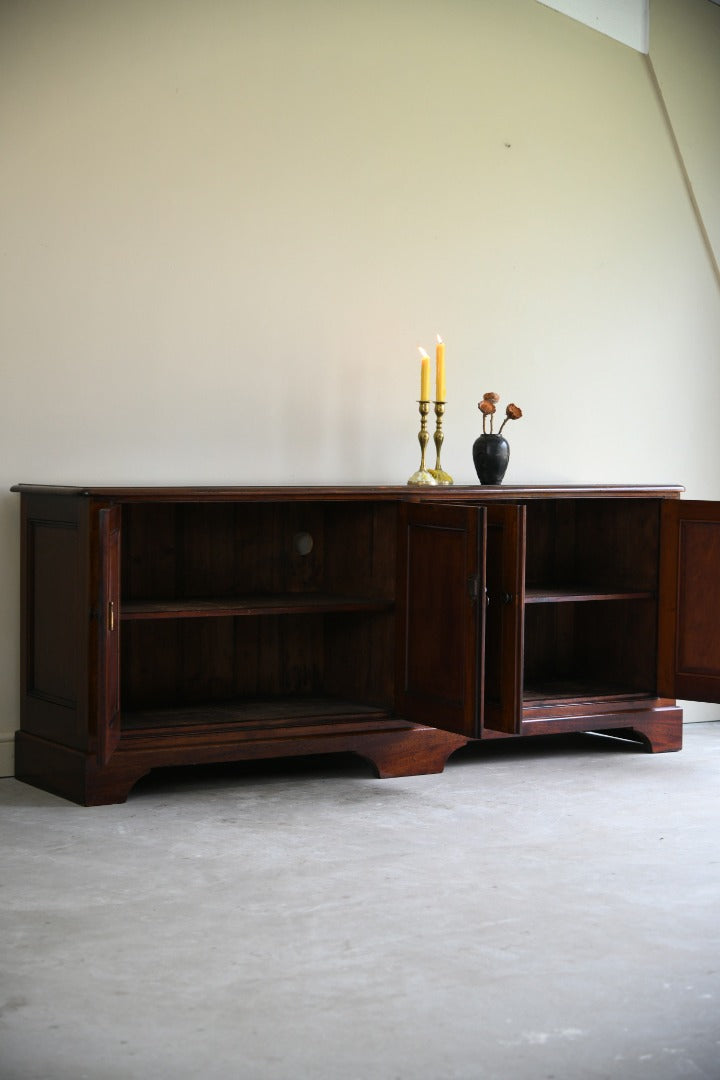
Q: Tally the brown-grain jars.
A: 0